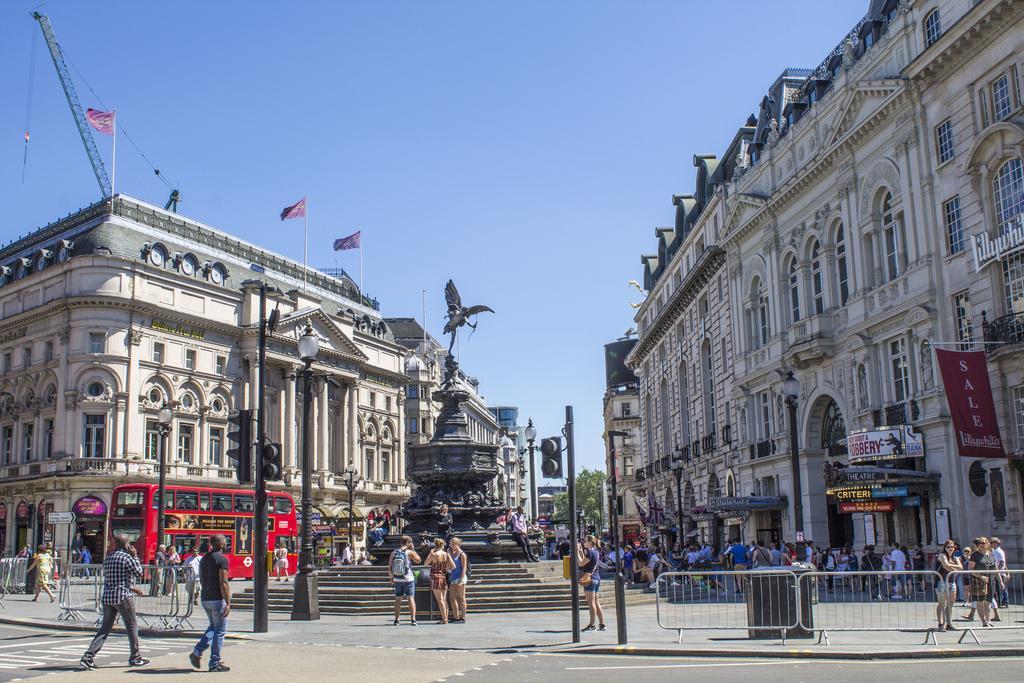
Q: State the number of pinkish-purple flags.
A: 3